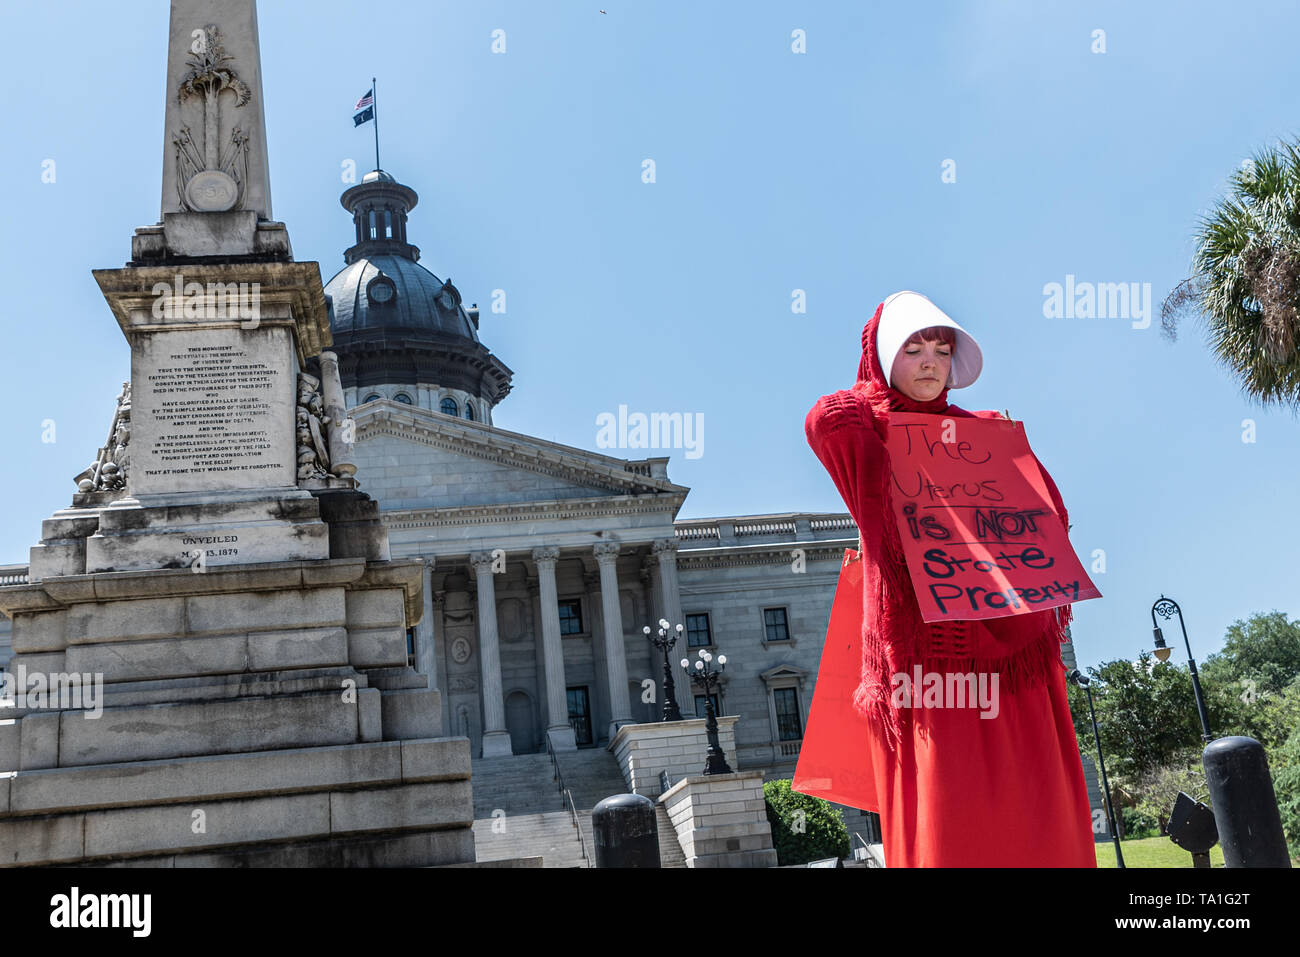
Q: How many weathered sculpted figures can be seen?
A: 2